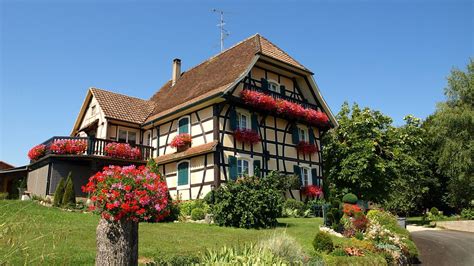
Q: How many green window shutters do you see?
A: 12